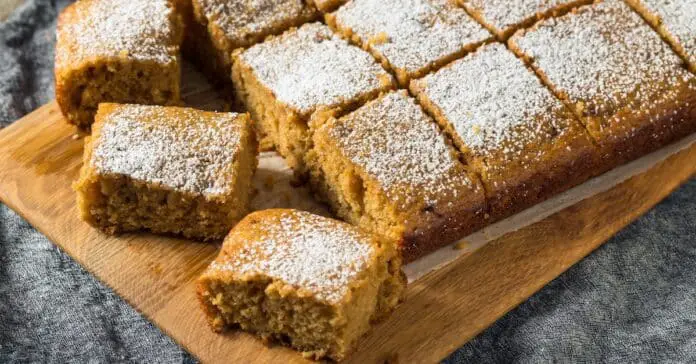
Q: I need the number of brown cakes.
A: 12